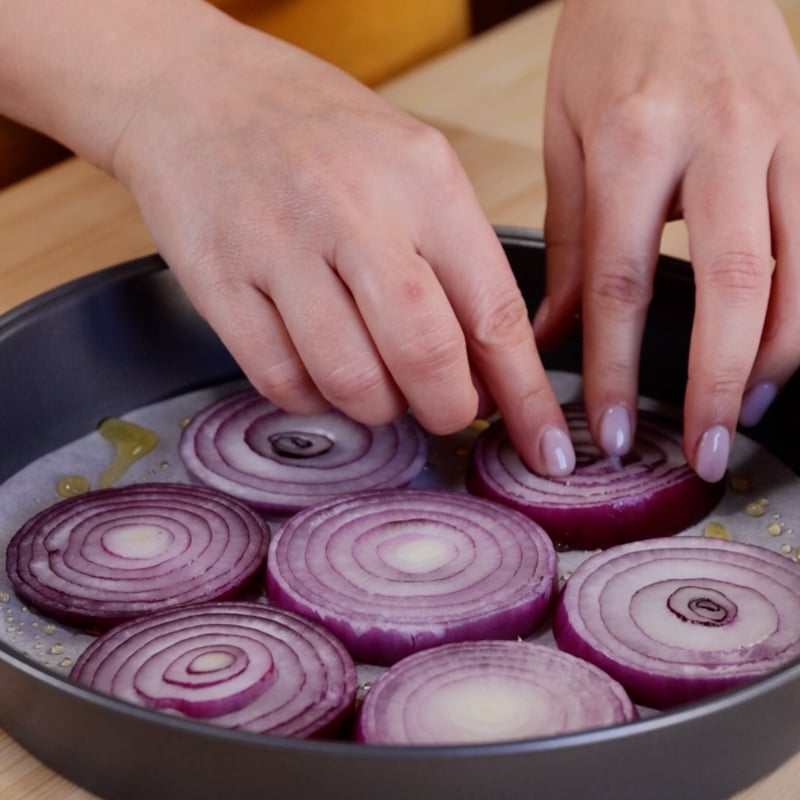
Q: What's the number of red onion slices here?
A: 7